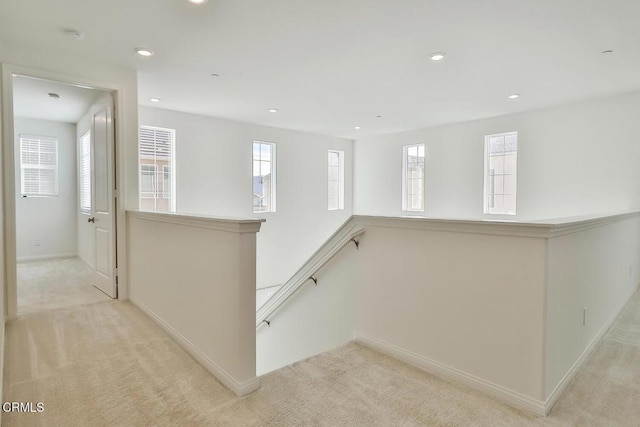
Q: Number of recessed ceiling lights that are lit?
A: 7